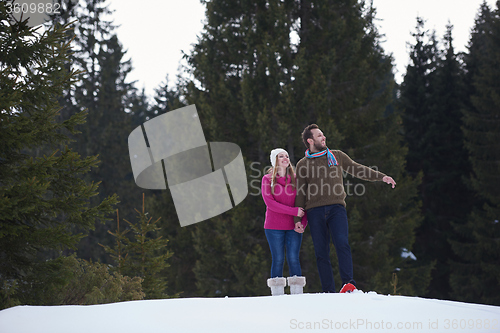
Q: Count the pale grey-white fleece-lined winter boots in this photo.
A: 2